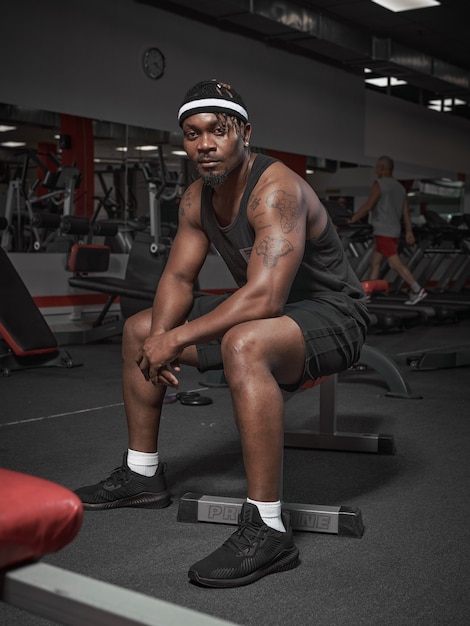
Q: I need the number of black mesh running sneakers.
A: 2